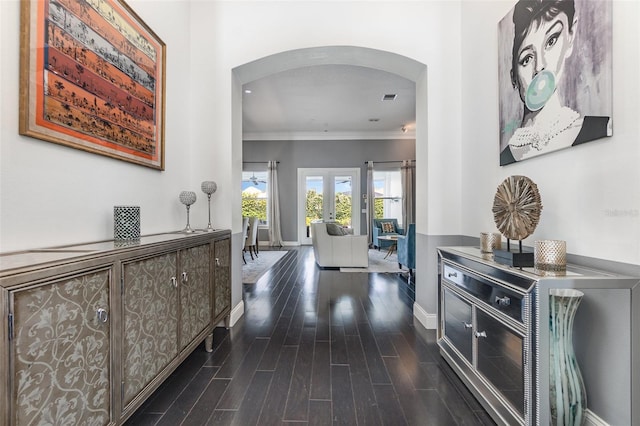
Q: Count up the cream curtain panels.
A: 3